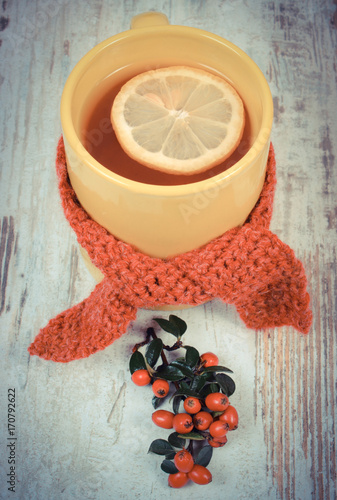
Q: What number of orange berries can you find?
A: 14